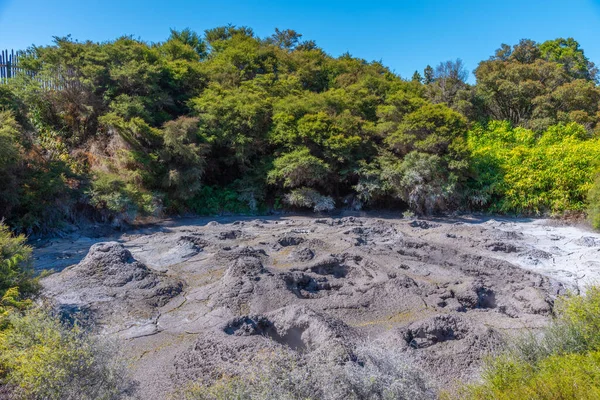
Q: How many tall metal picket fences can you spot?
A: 1